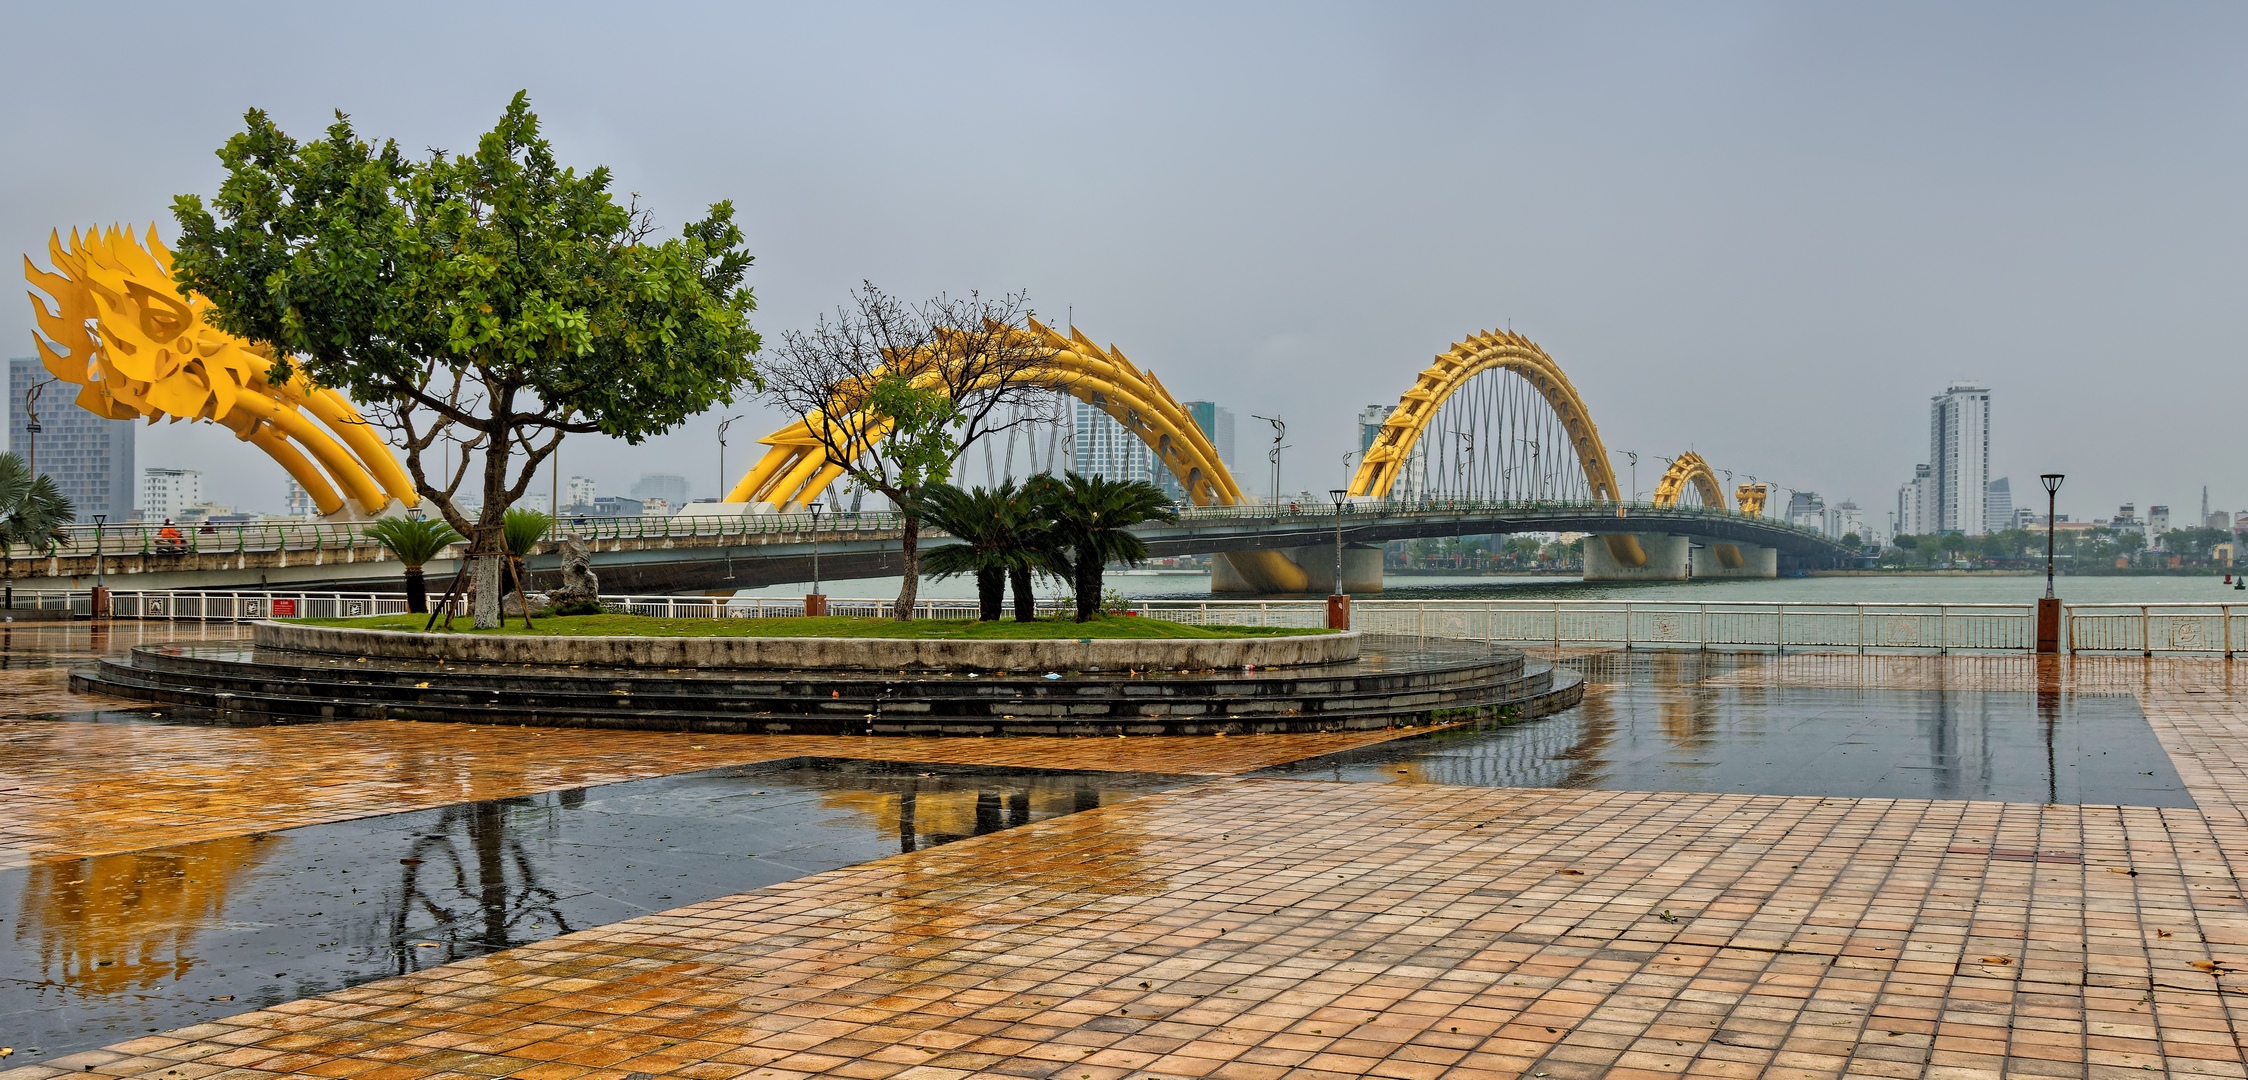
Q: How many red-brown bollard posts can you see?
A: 4